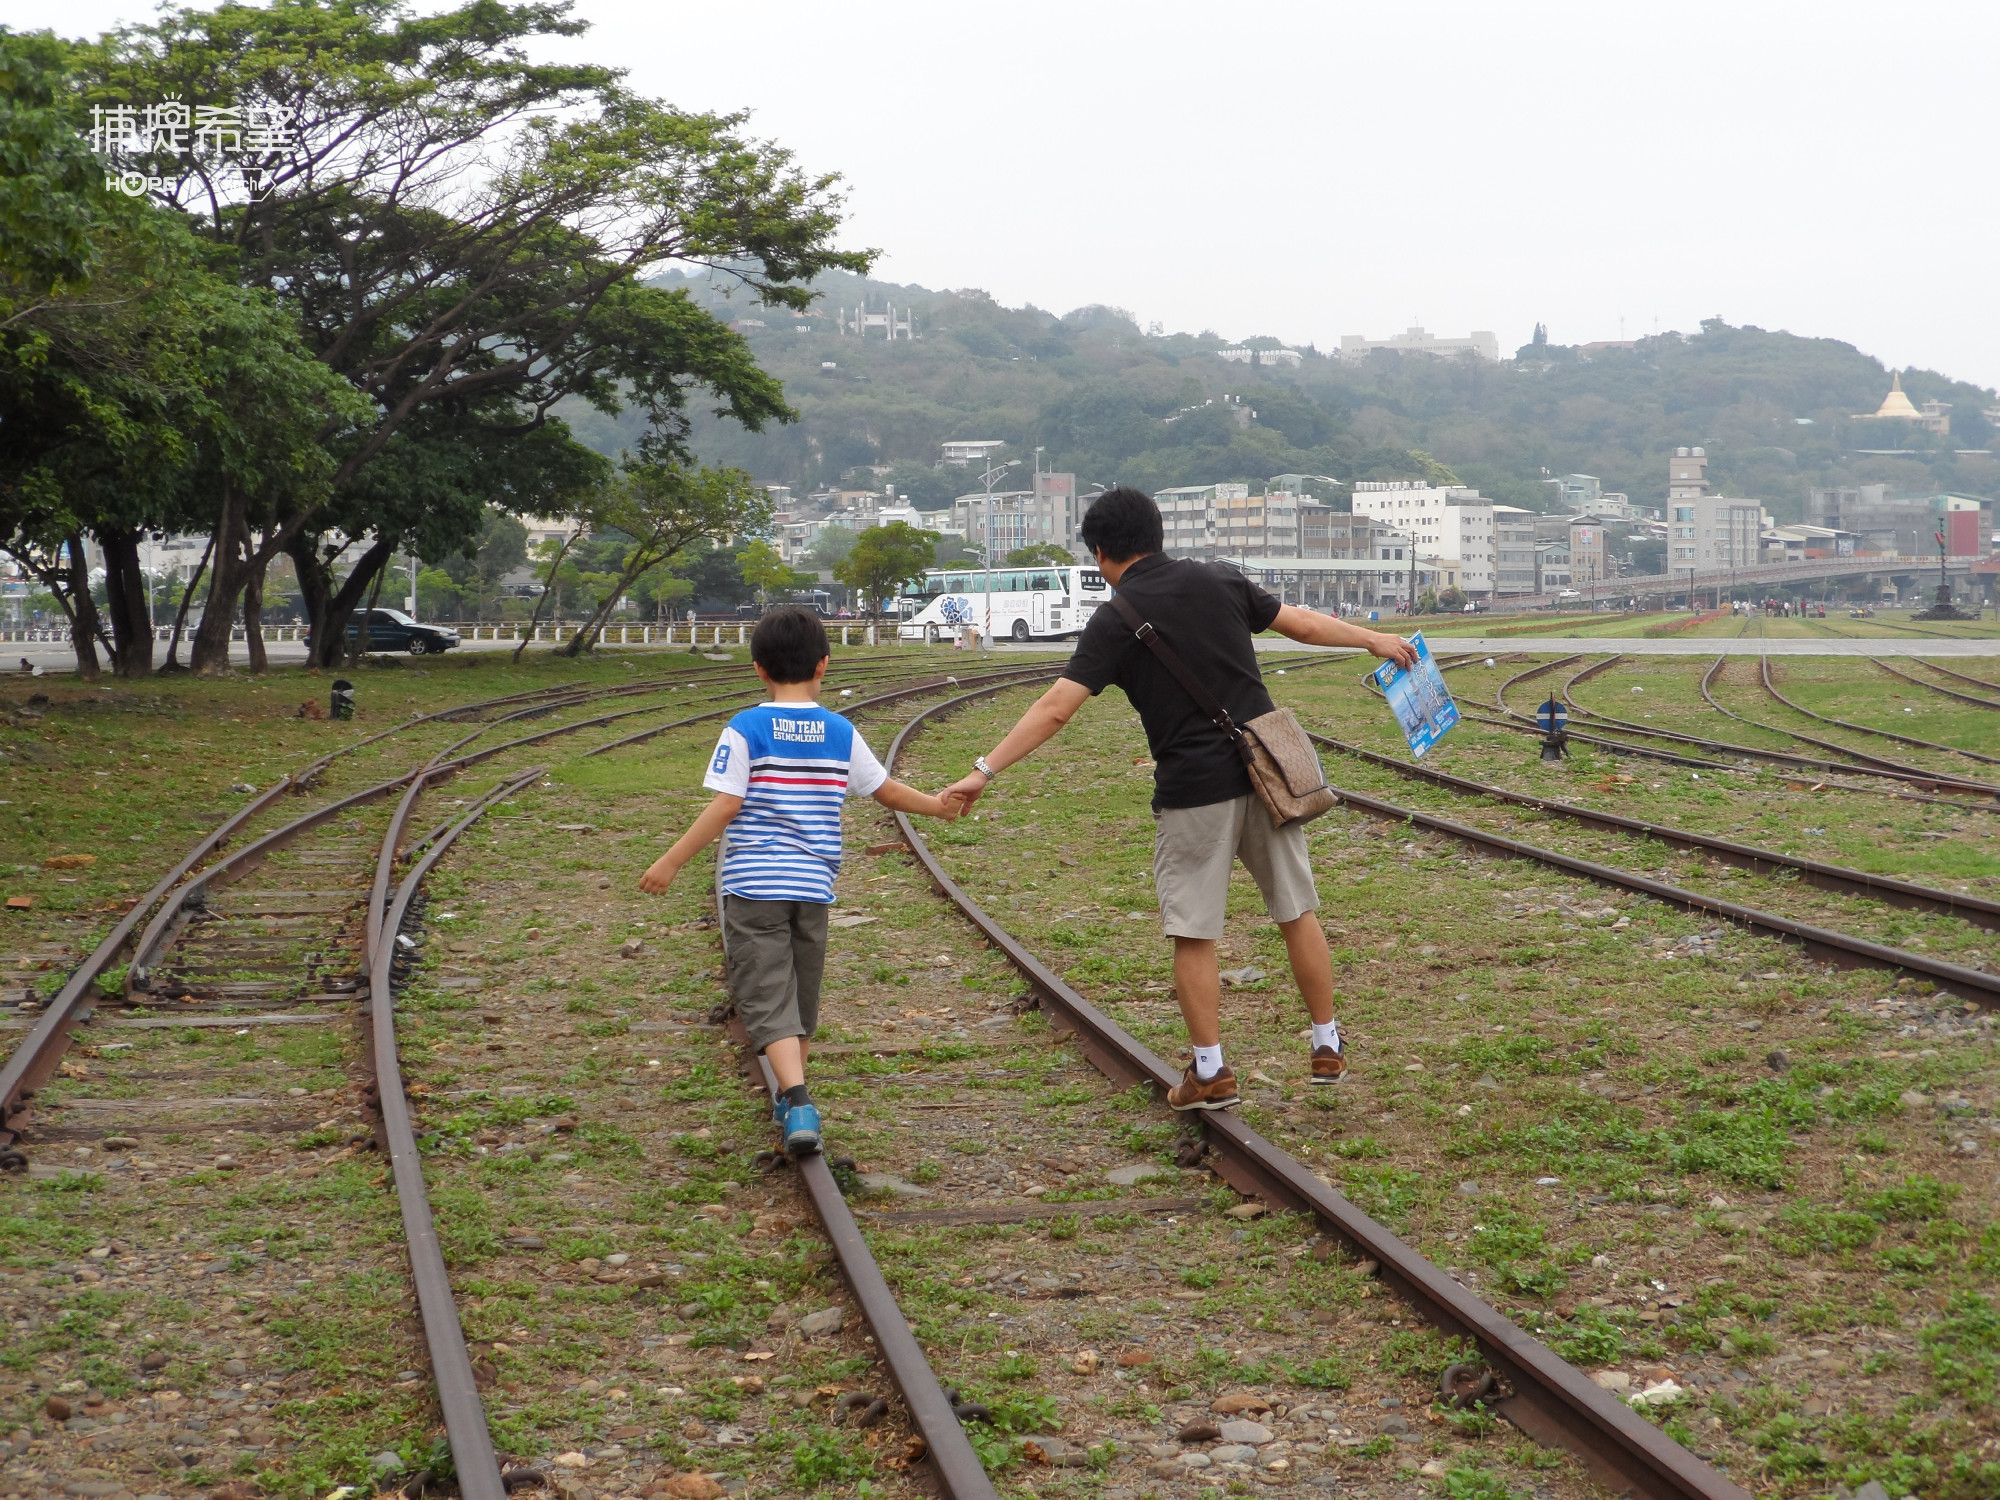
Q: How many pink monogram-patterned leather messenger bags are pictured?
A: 0